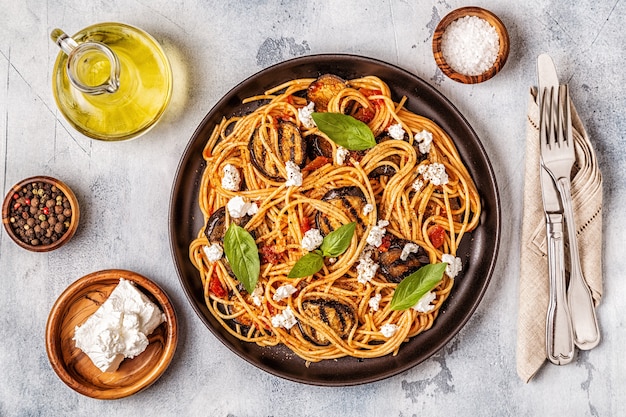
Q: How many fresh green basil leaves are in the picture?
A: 5